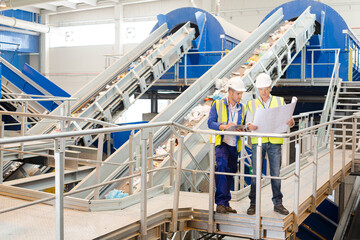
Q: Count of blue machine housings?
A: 2